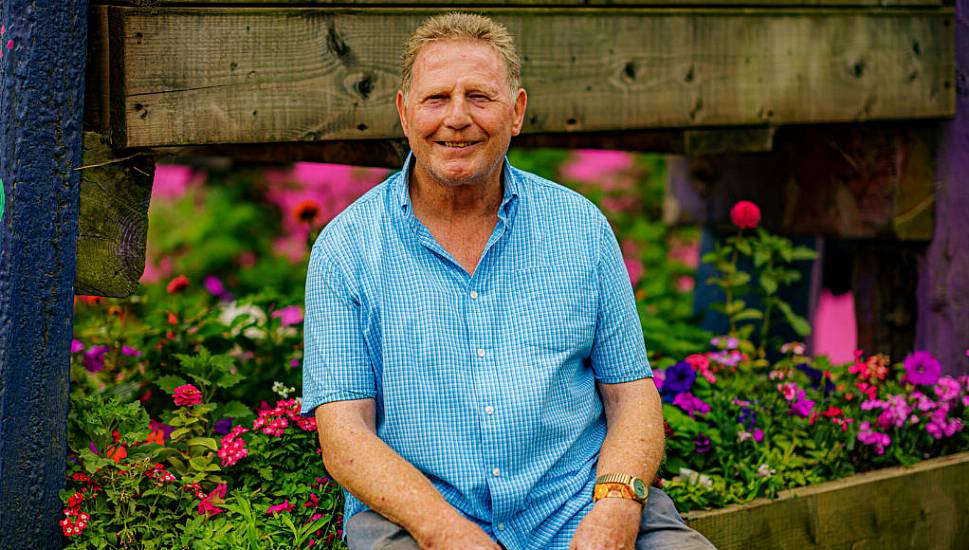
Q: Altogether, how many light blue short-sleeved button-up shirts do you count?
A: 1